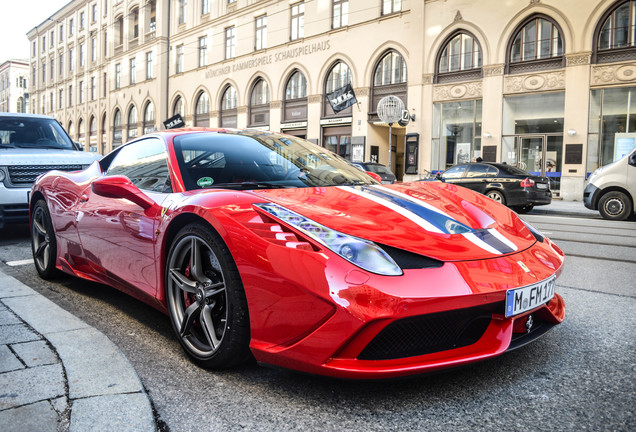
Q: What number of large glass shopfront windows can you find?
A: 3